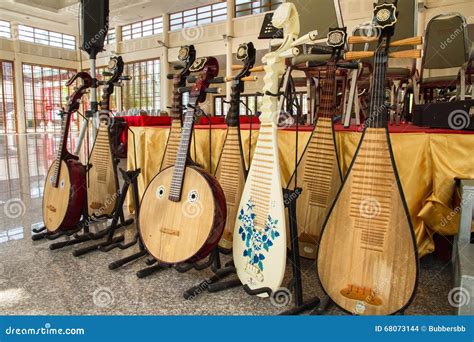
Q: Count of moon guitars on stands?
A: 2